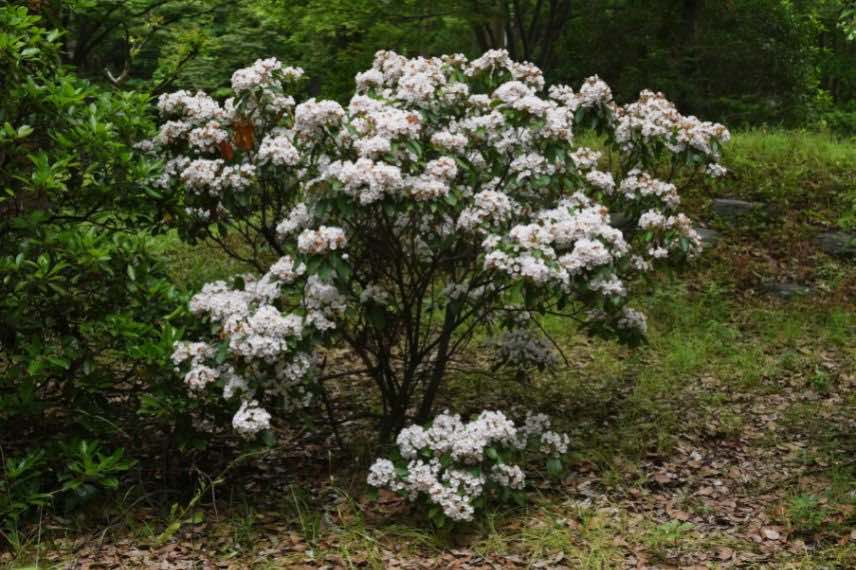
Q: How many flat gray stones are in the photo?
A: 4